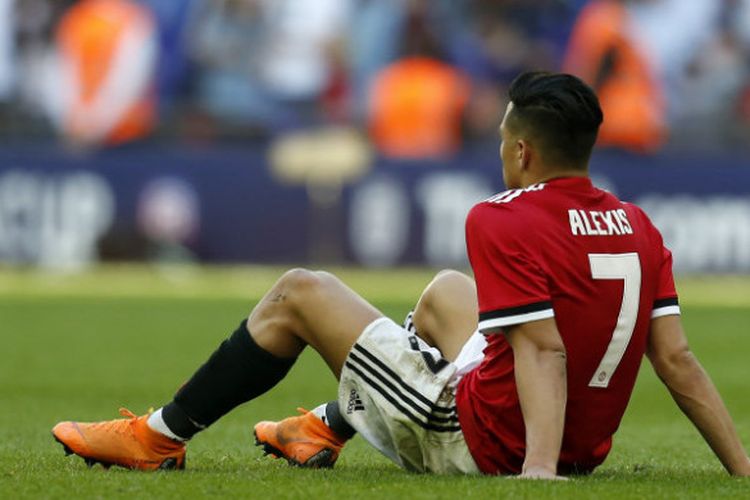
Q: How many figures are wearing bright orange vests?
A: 3